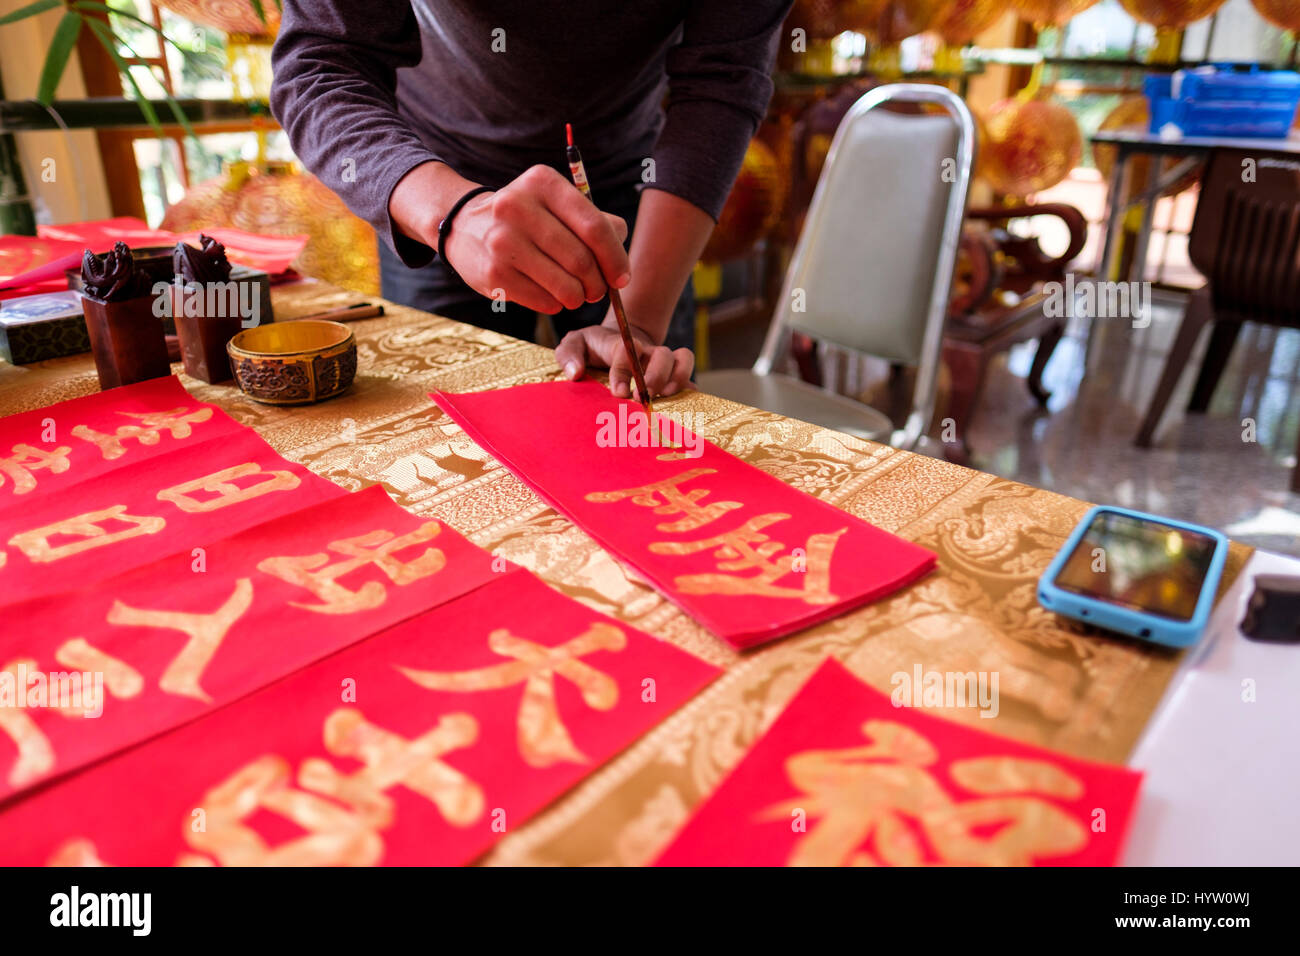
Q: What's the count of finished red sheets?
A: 5